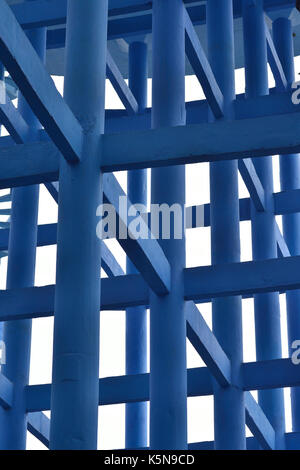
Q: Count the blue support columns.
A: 7